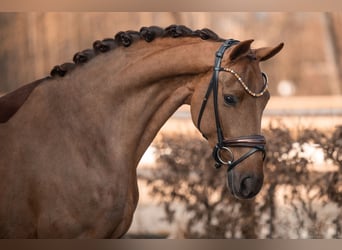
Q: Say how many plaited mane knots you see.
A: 7